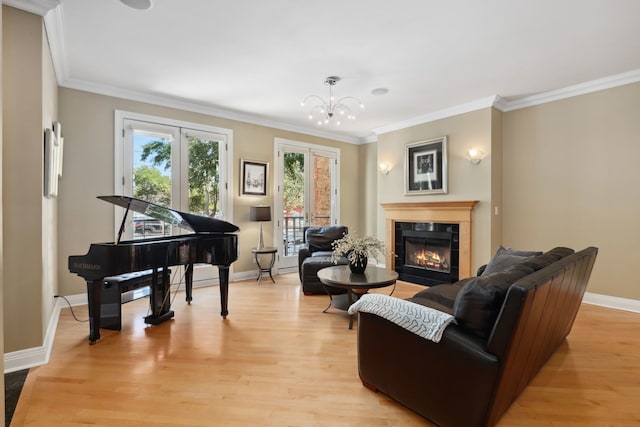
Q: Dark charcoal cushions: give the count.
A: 2